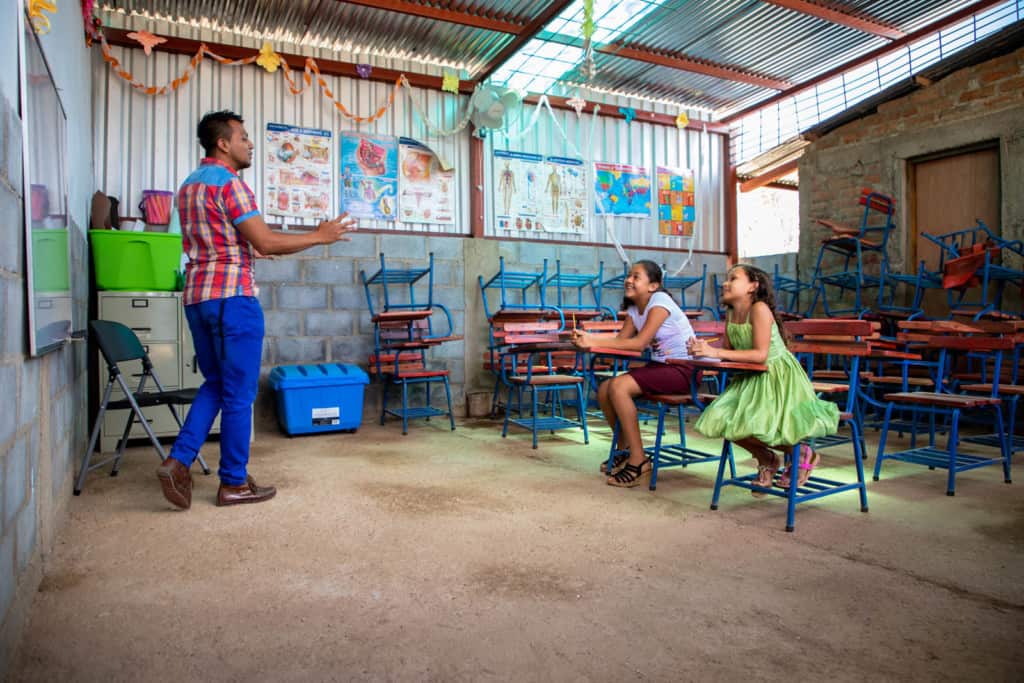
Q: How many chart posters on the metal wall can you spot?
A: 7